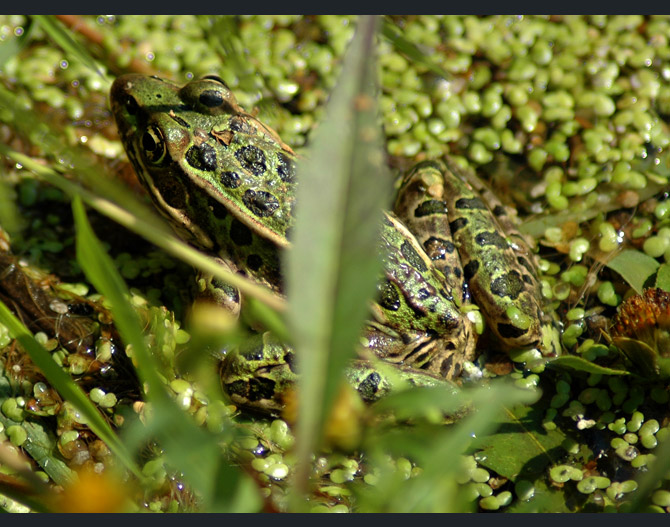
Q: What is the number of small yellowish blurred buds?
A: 3